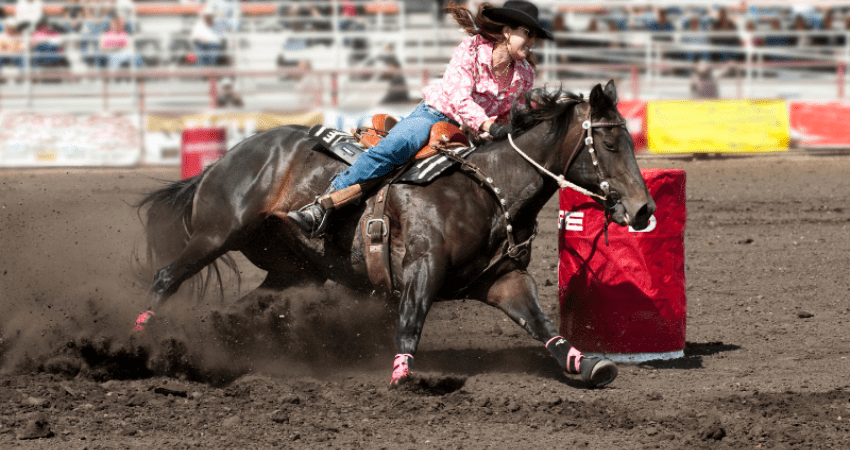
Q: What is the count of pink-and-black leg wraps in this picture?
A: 3